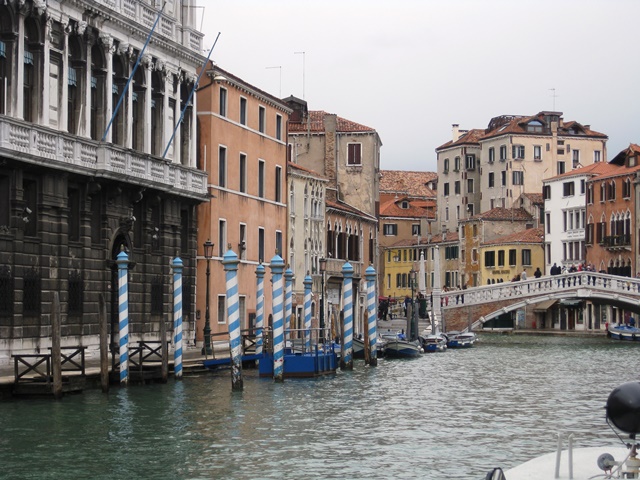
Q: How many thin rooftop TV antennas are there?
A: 3